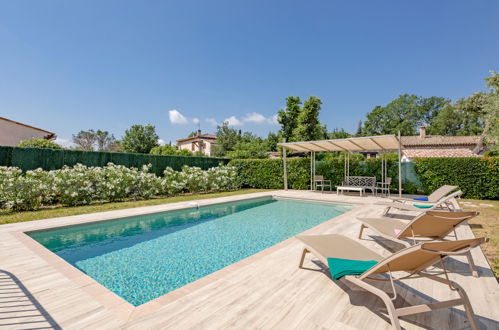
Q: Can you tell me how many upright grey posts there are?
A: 8